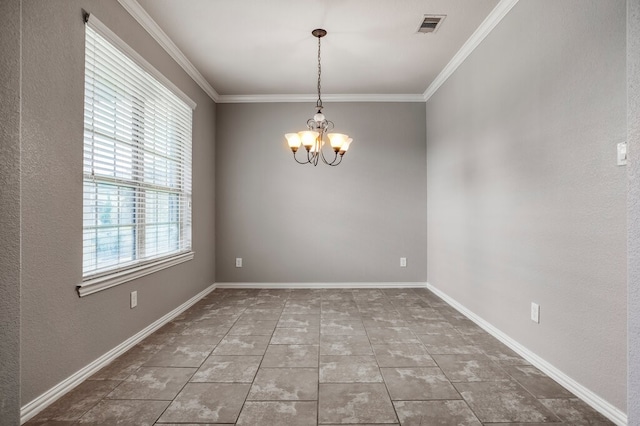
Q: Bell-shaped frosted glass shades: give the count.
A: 5